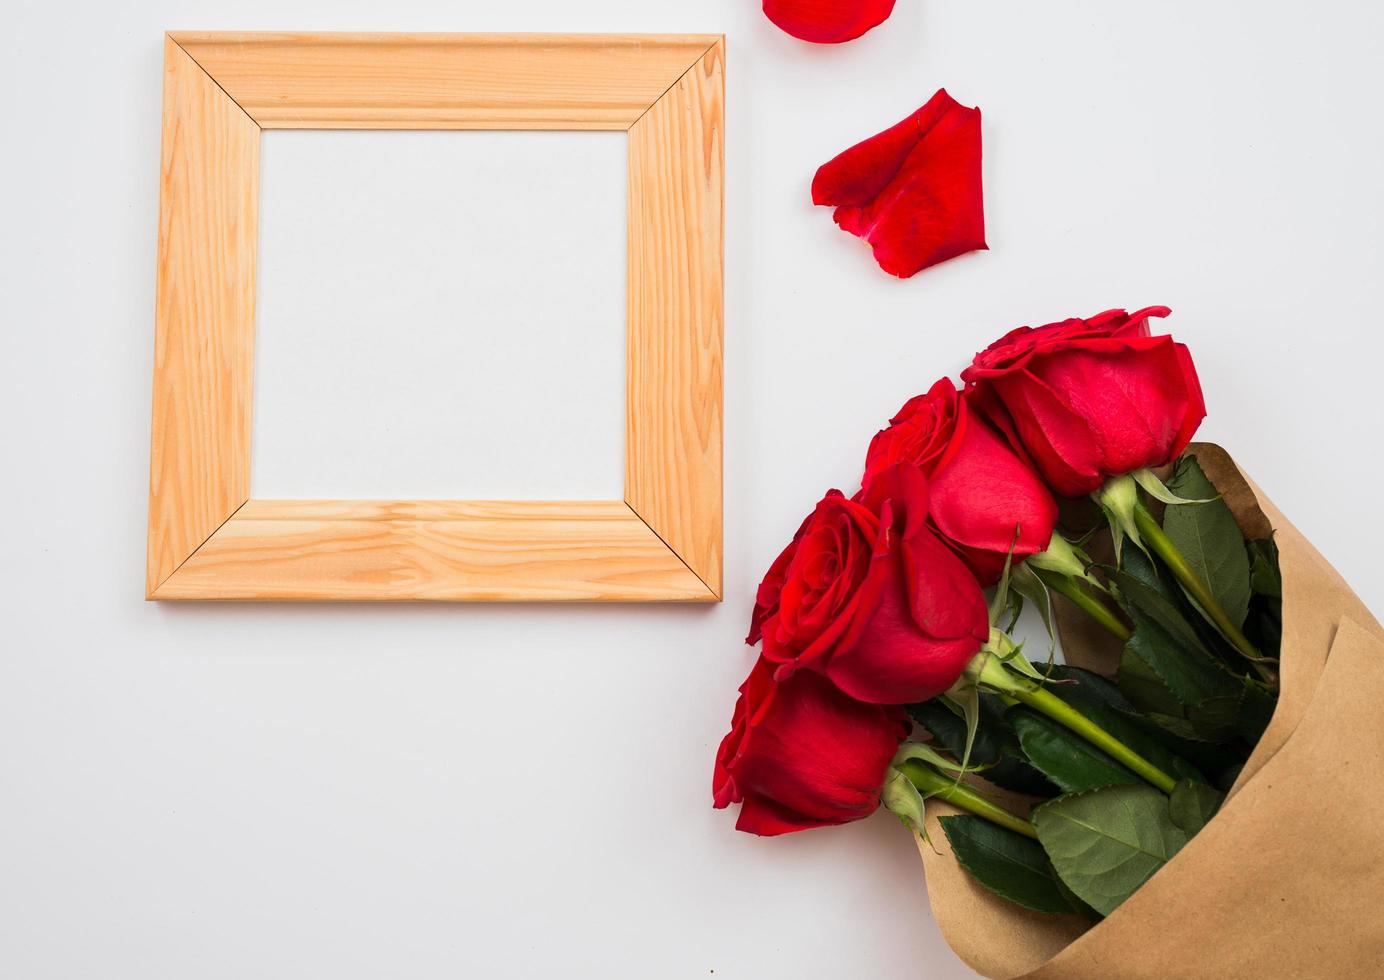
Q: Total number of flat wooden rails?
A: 4